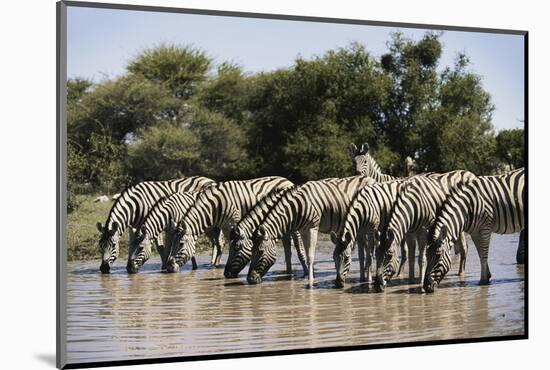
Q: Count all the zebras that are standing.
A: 9